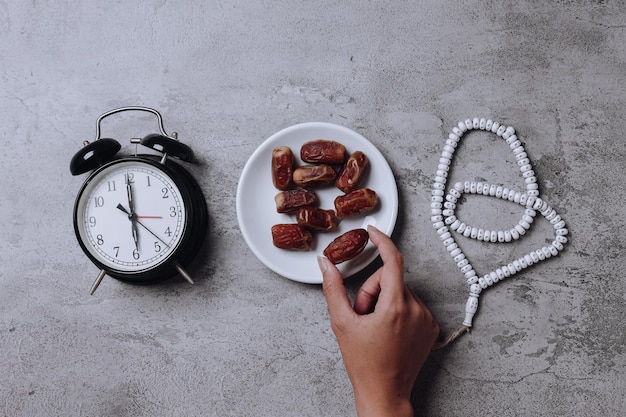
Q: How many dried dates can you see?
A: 9